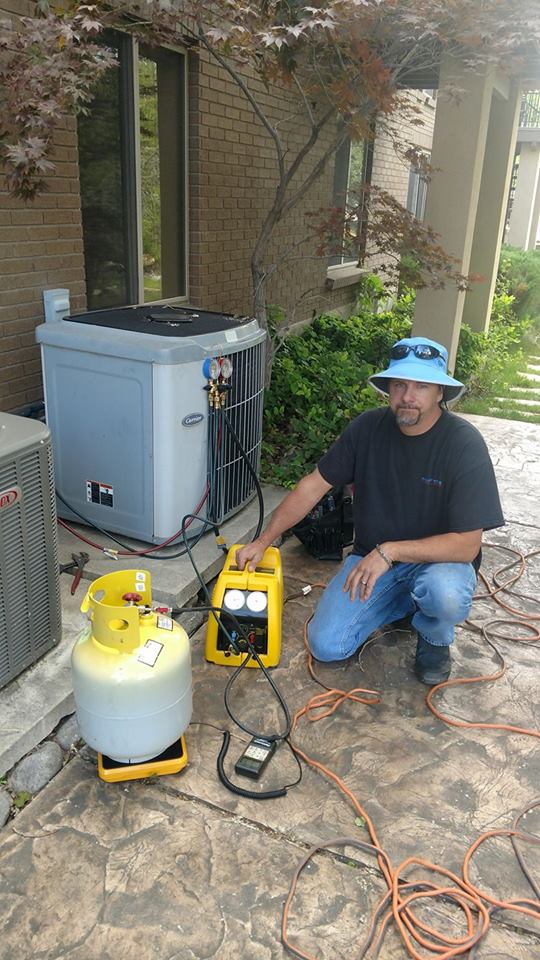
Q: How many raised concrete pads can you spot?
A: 2